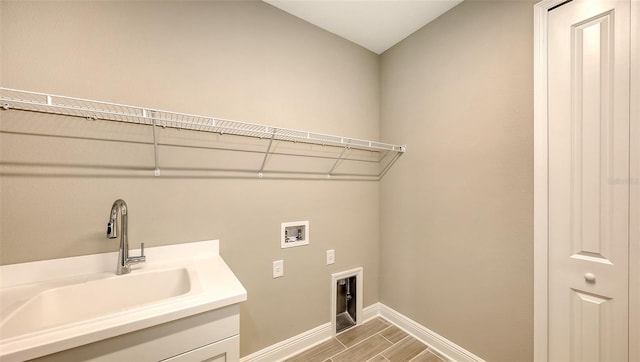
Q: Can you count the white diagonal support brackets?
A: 3